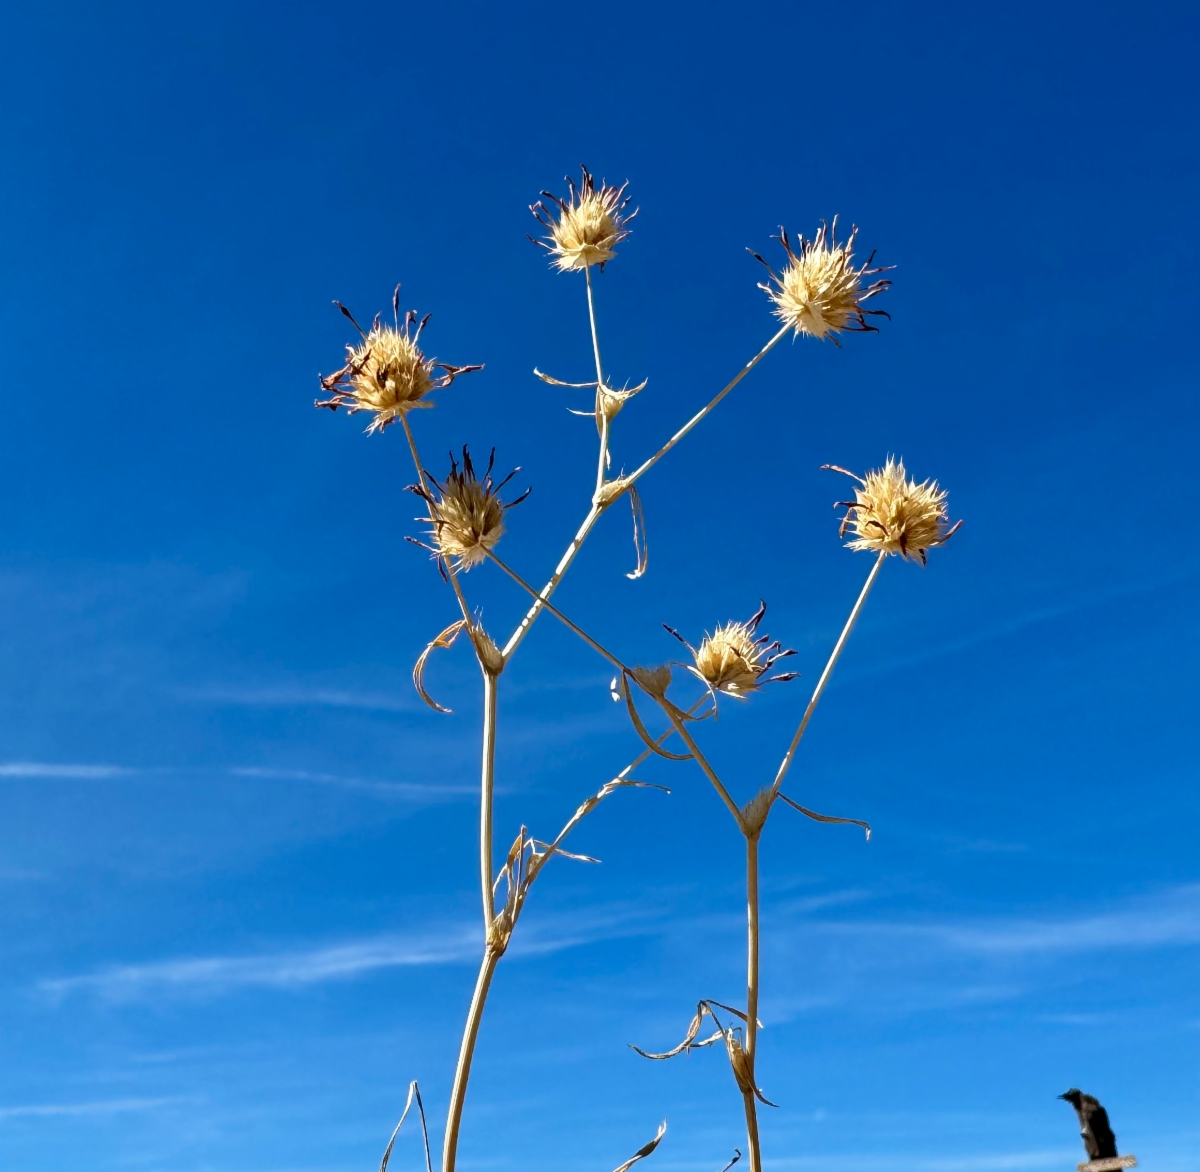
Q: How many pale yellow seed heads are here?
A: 6